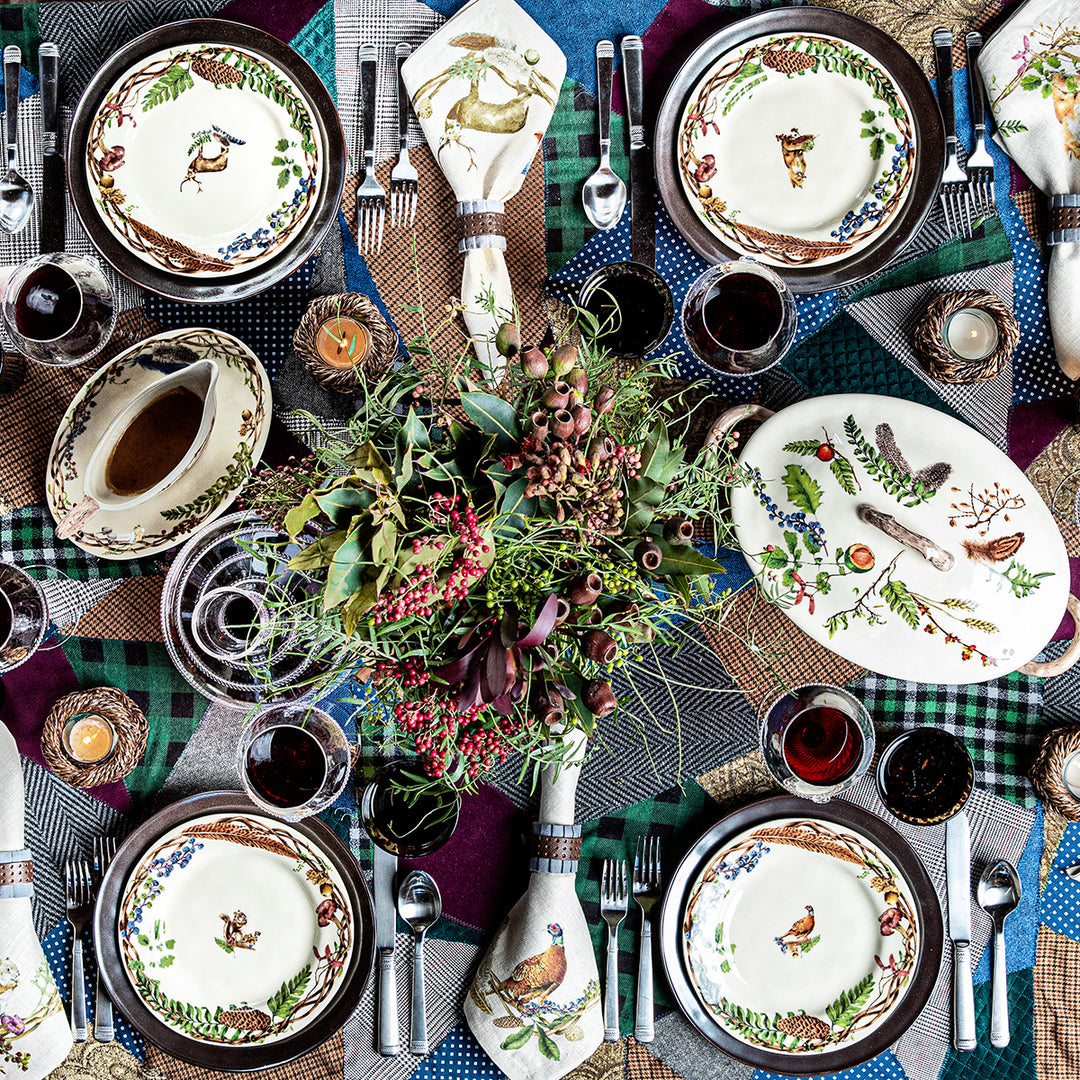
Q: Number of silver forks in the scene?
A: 8